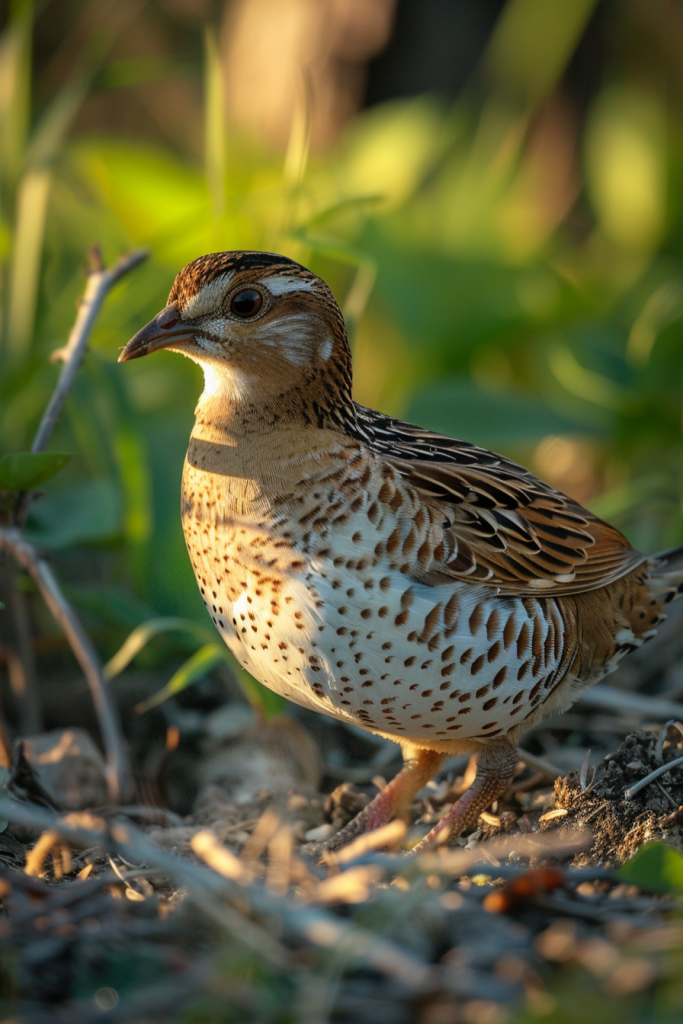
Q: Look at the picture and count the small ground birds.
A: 1